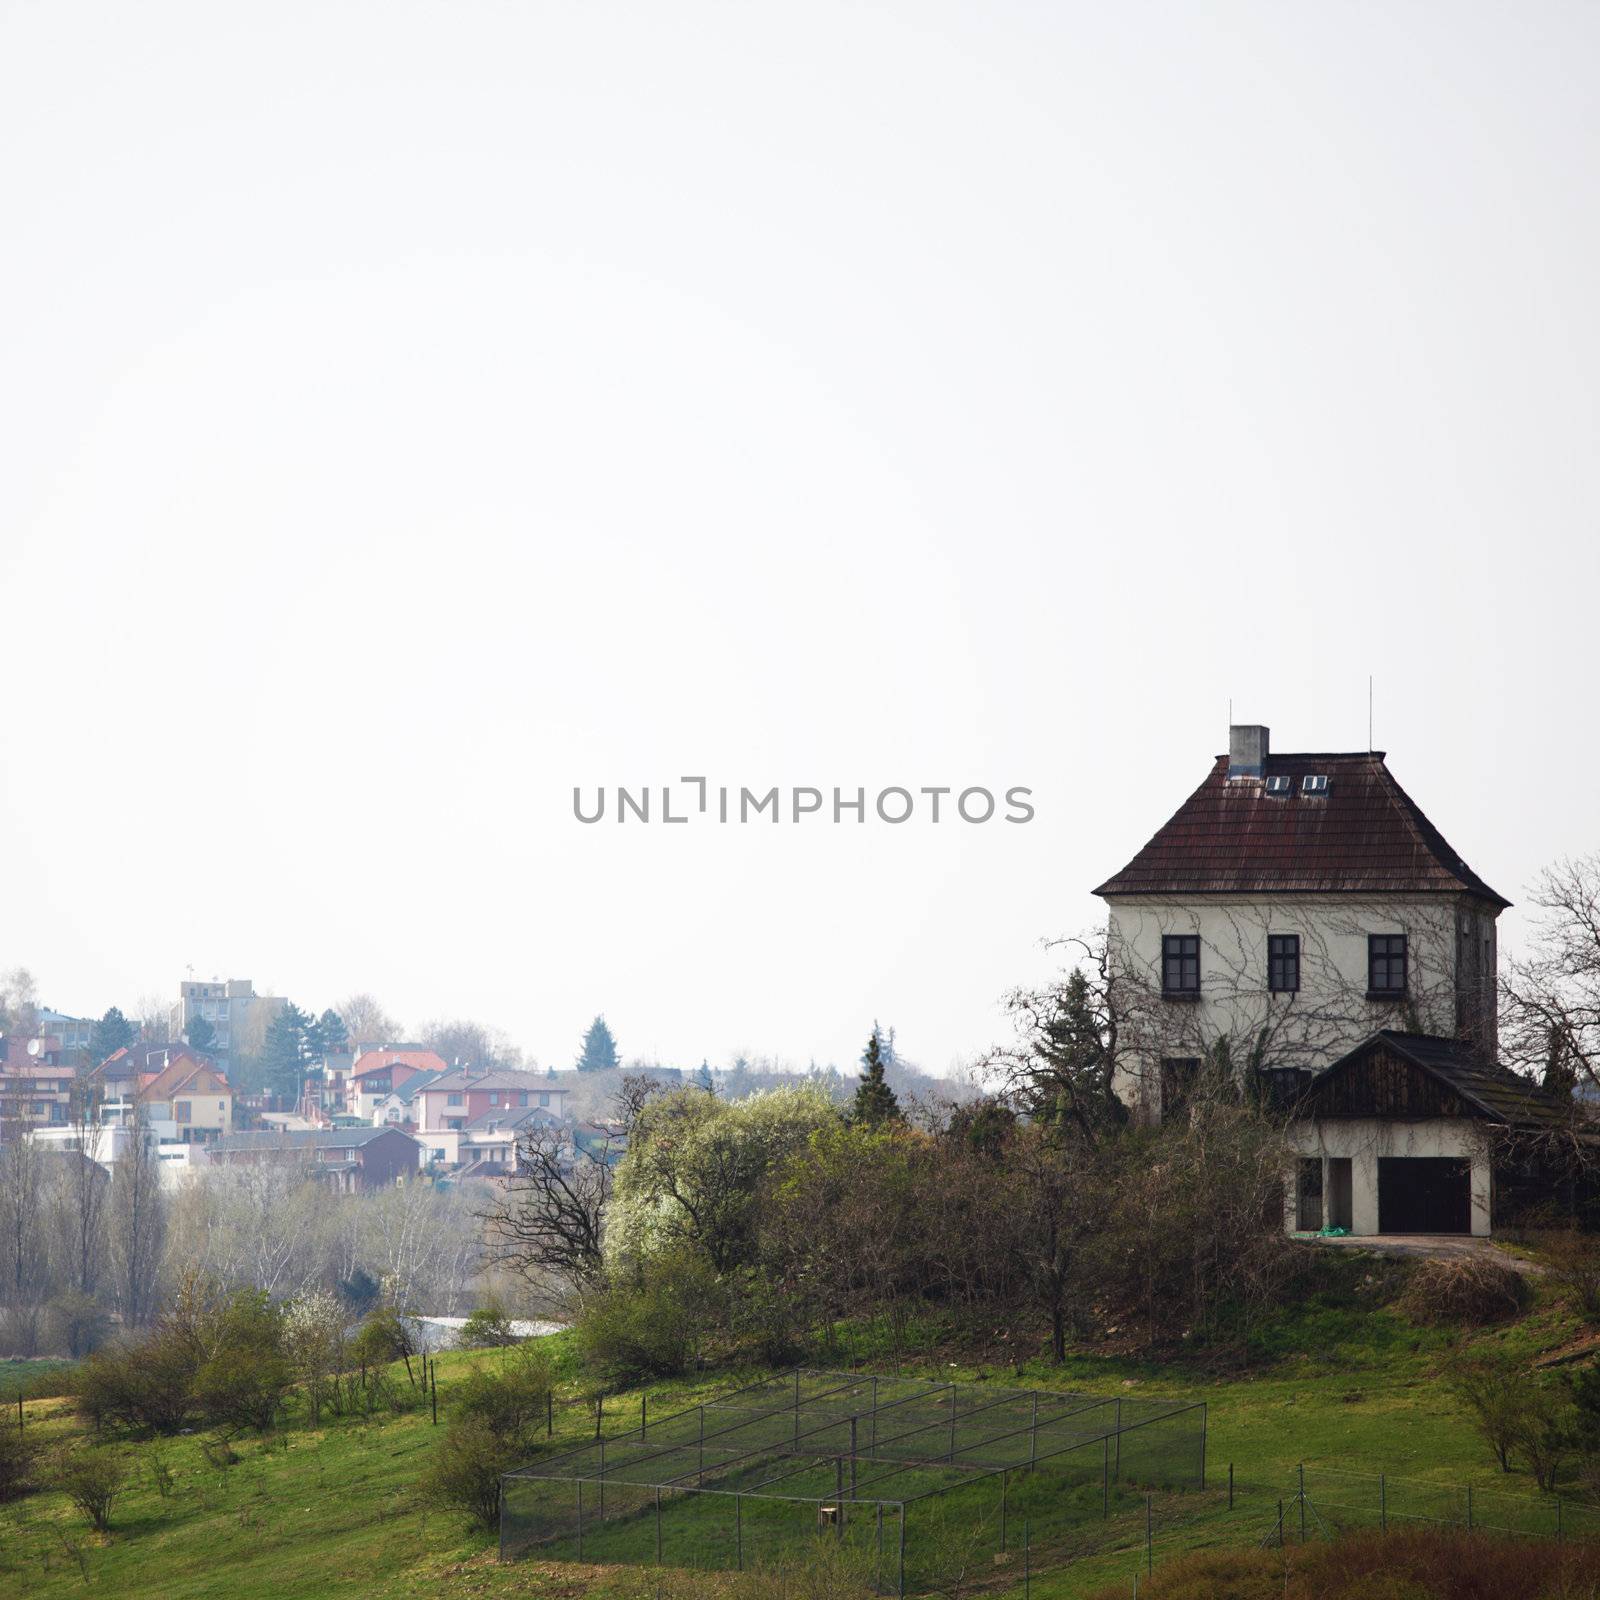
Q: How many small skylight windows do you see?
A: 2